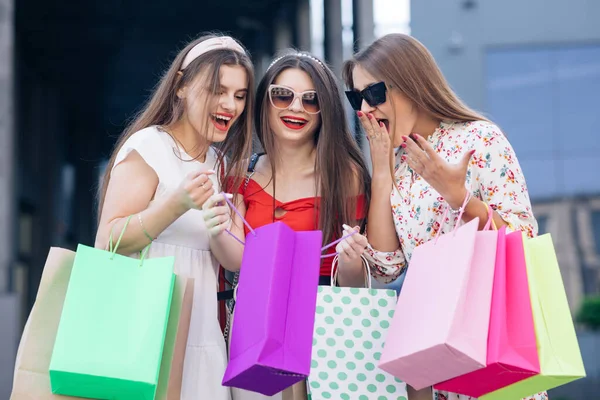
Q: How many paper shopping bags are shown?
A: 7